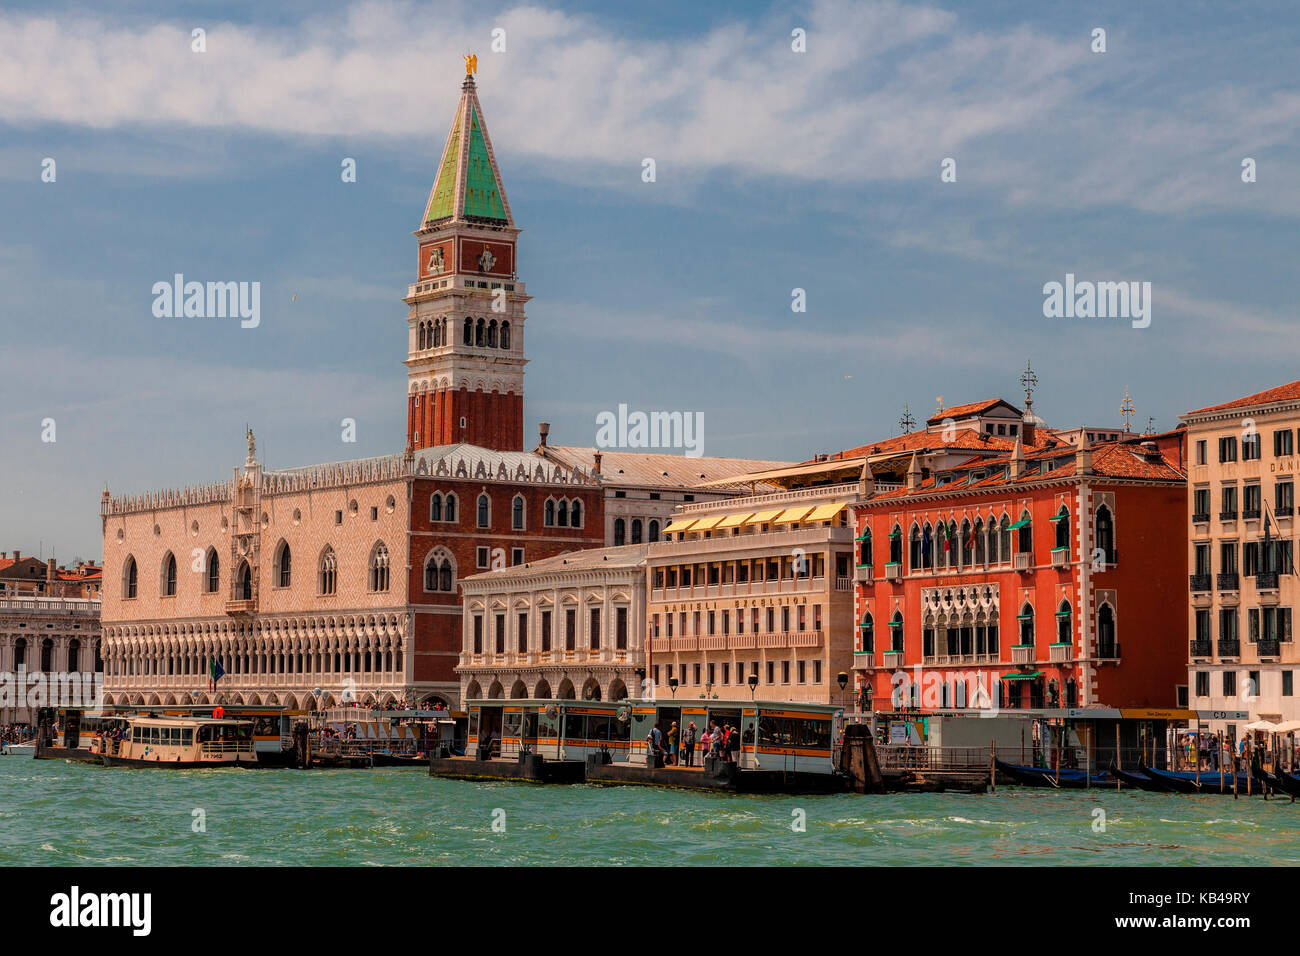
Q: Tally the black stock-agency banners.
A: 1